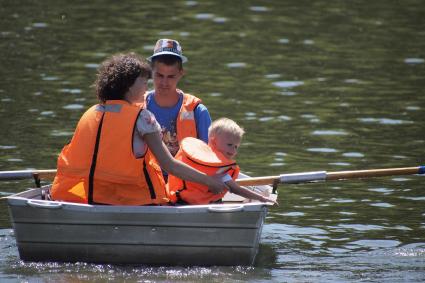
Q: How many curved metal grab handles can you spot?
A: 2